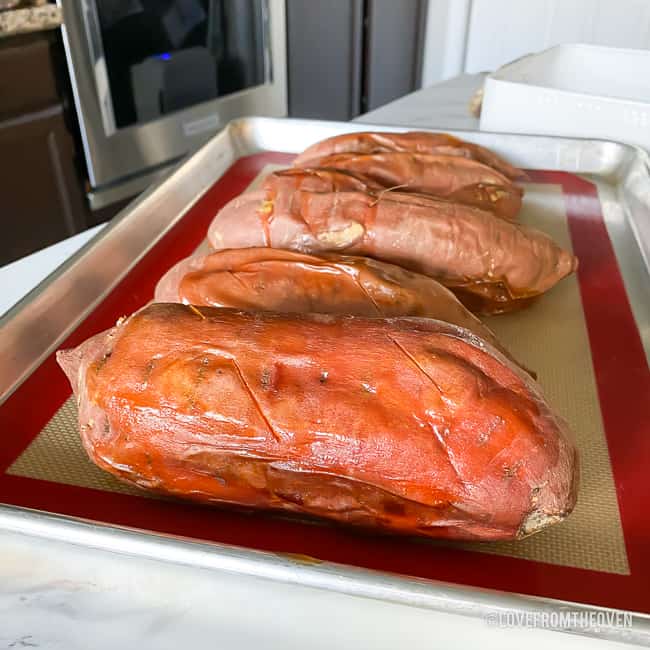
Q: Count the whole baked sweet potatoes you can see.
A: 5